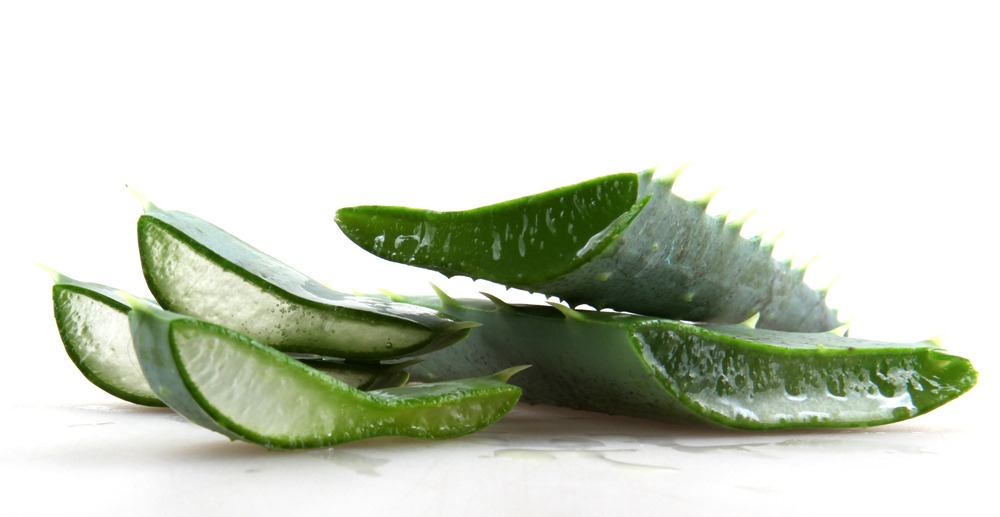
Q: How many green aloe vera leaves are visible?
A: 5